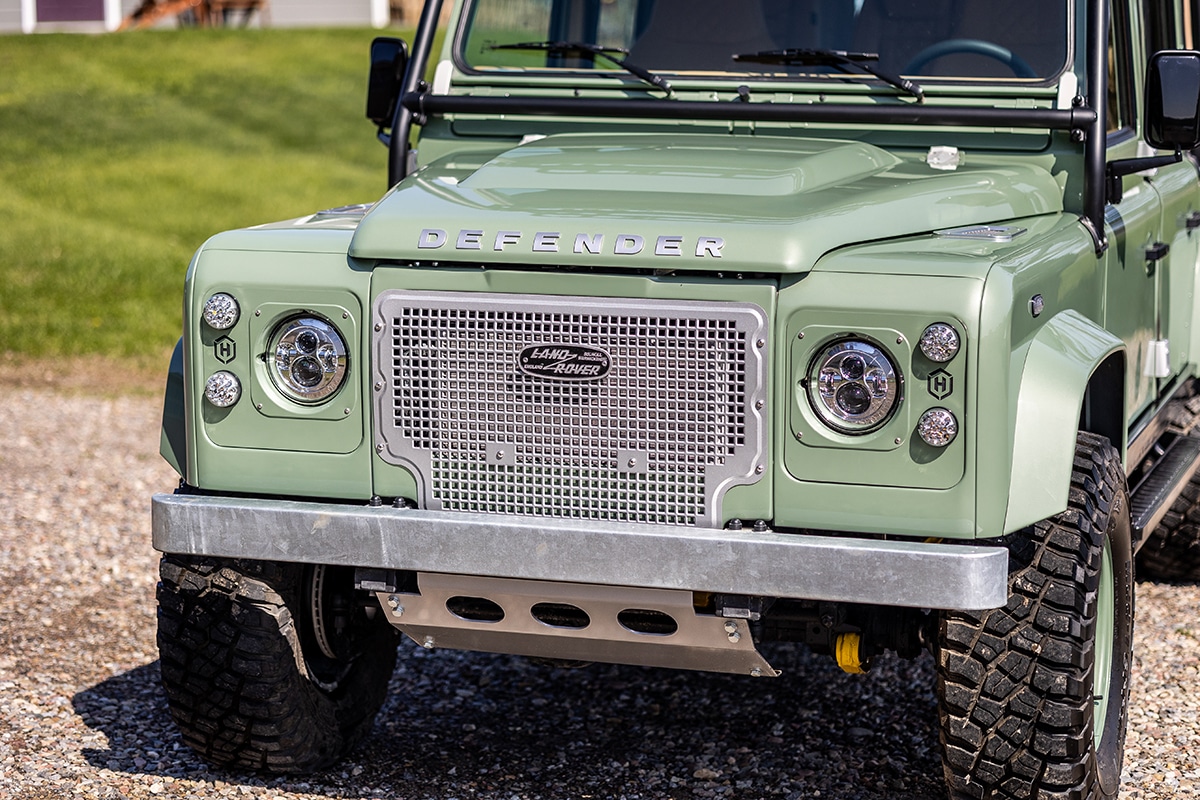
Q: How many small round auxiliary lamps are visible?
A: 4